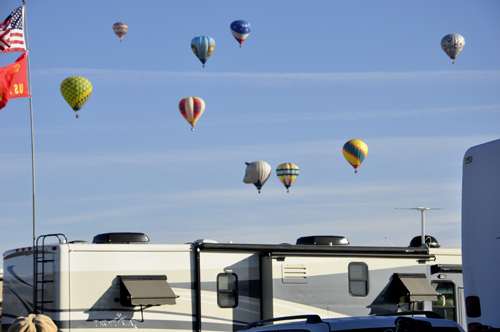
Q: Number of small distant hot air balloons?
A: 9